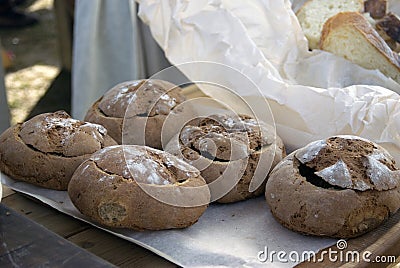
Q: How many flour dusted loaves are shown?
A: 5